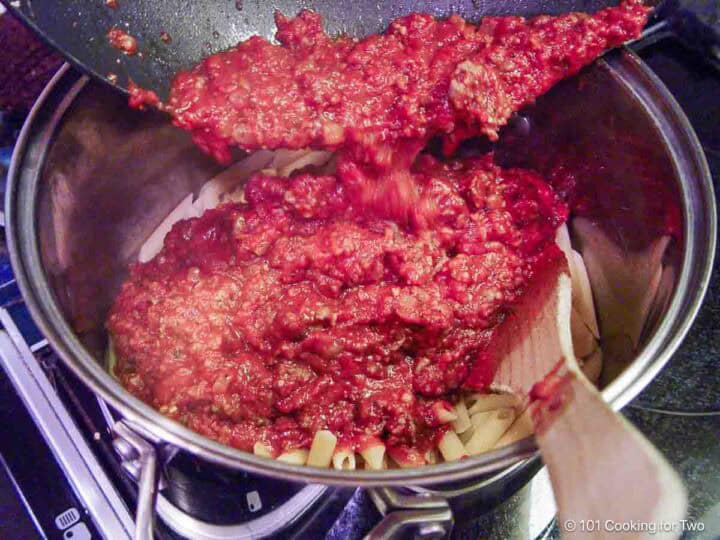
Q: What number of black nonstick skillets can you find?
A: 1